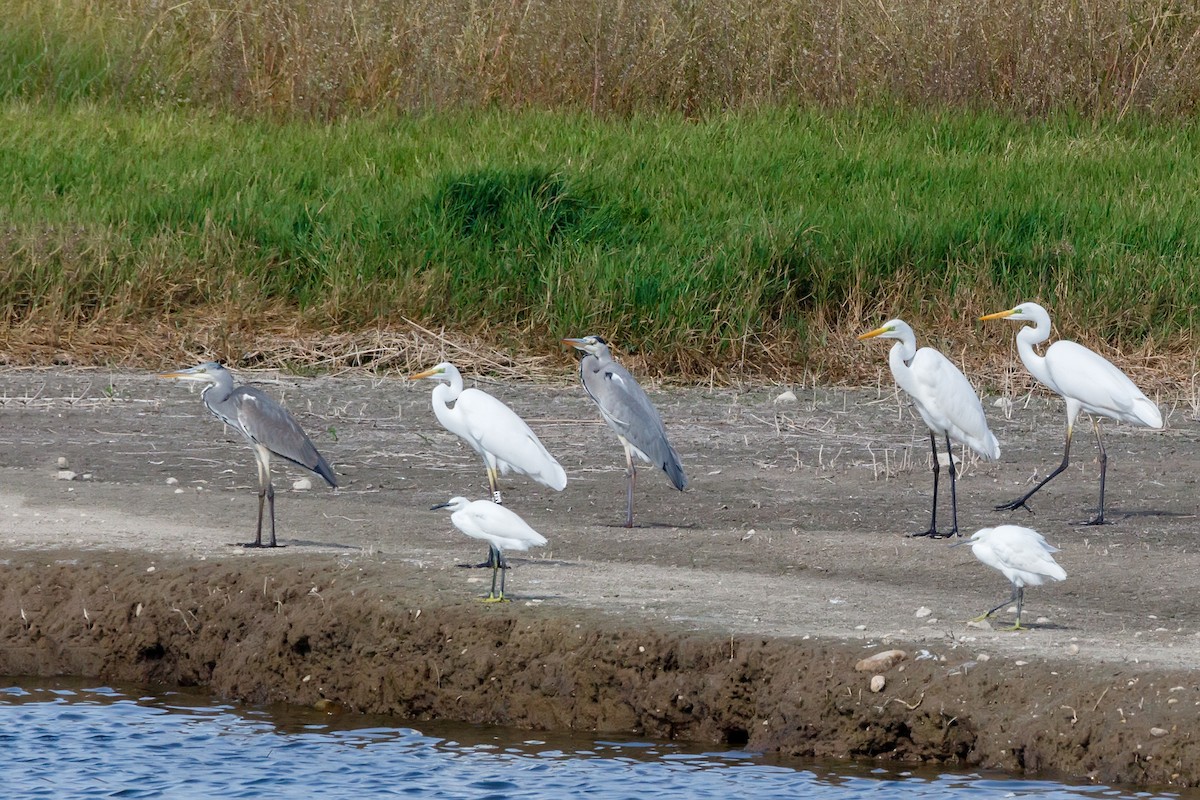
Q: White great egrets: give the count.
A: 3